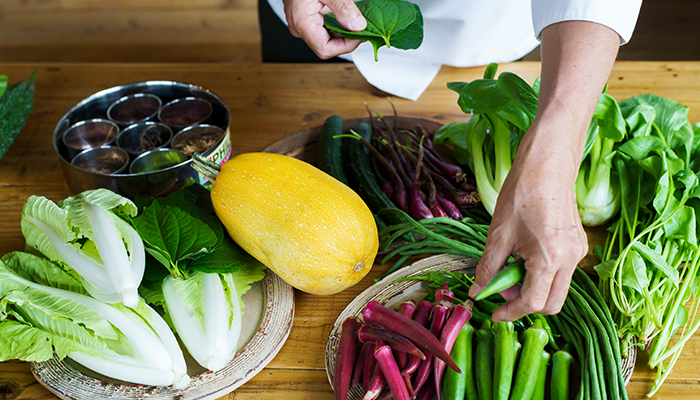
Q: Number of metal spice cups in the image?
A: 7